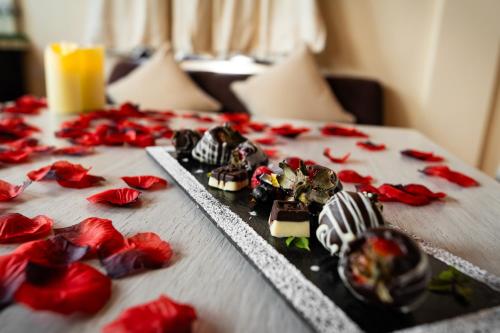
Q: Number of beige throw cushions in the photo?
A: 2